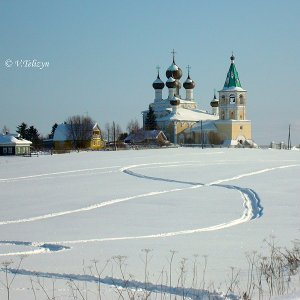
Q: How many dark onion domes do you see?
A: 6